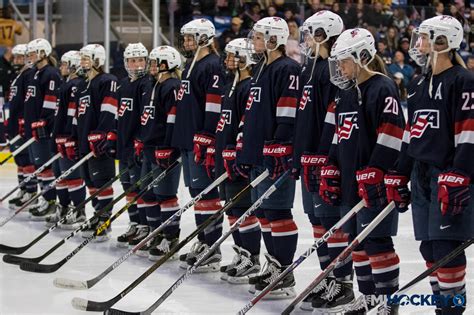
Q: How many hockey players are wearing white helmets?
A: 12